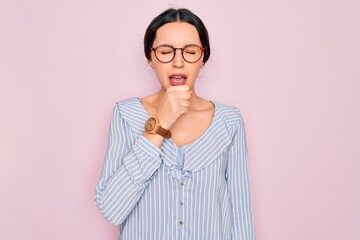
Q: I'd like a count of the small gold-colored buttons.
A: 3